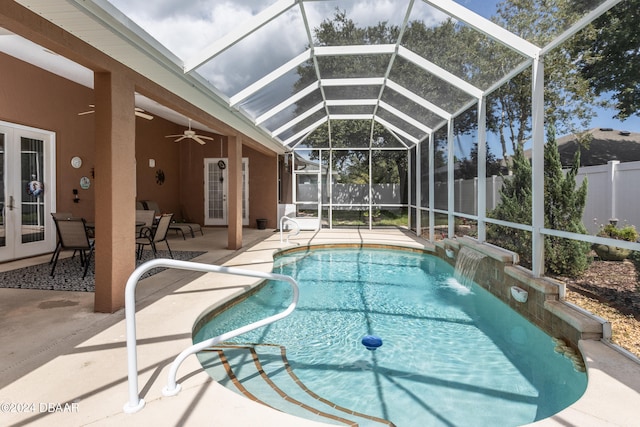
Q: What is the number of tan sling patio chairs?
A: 4